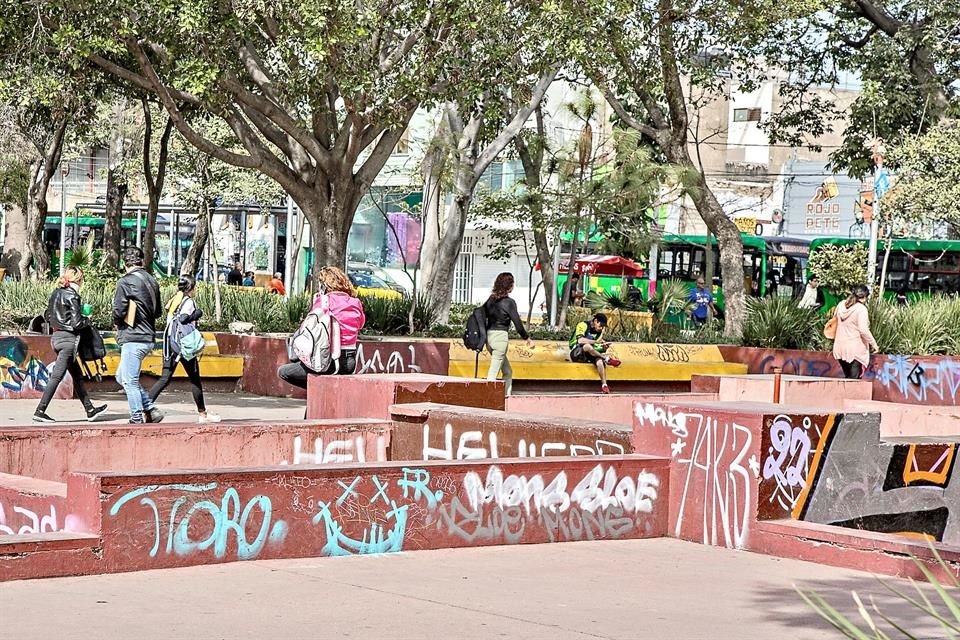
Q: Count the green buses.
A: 3